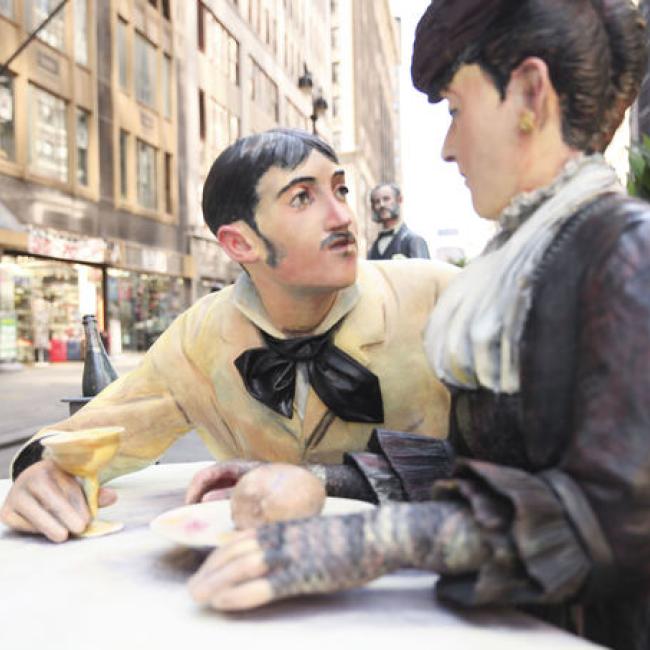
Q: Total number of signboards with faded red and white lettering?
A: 1